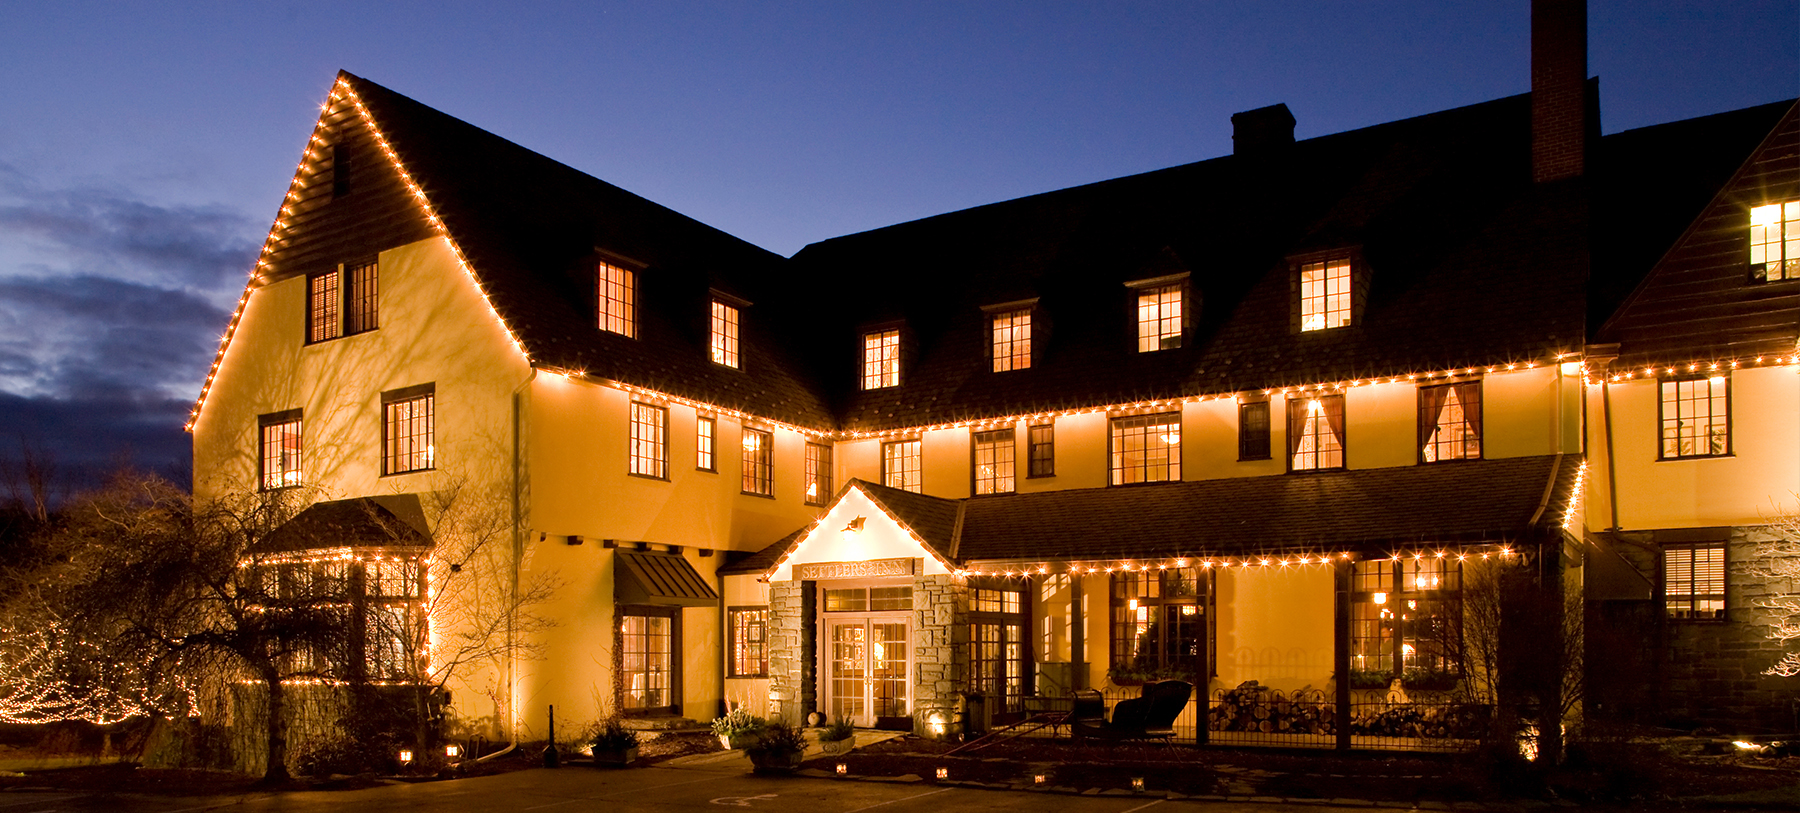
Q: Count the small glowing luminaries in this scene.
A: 6